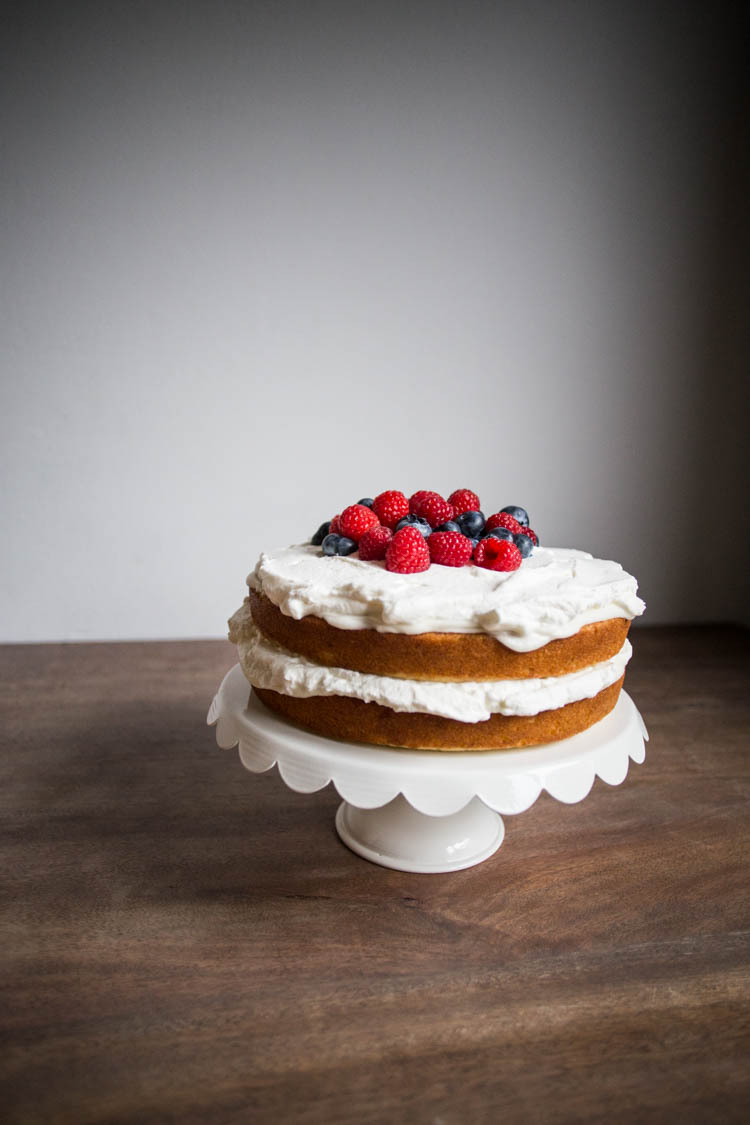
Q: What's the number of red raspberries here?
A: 12